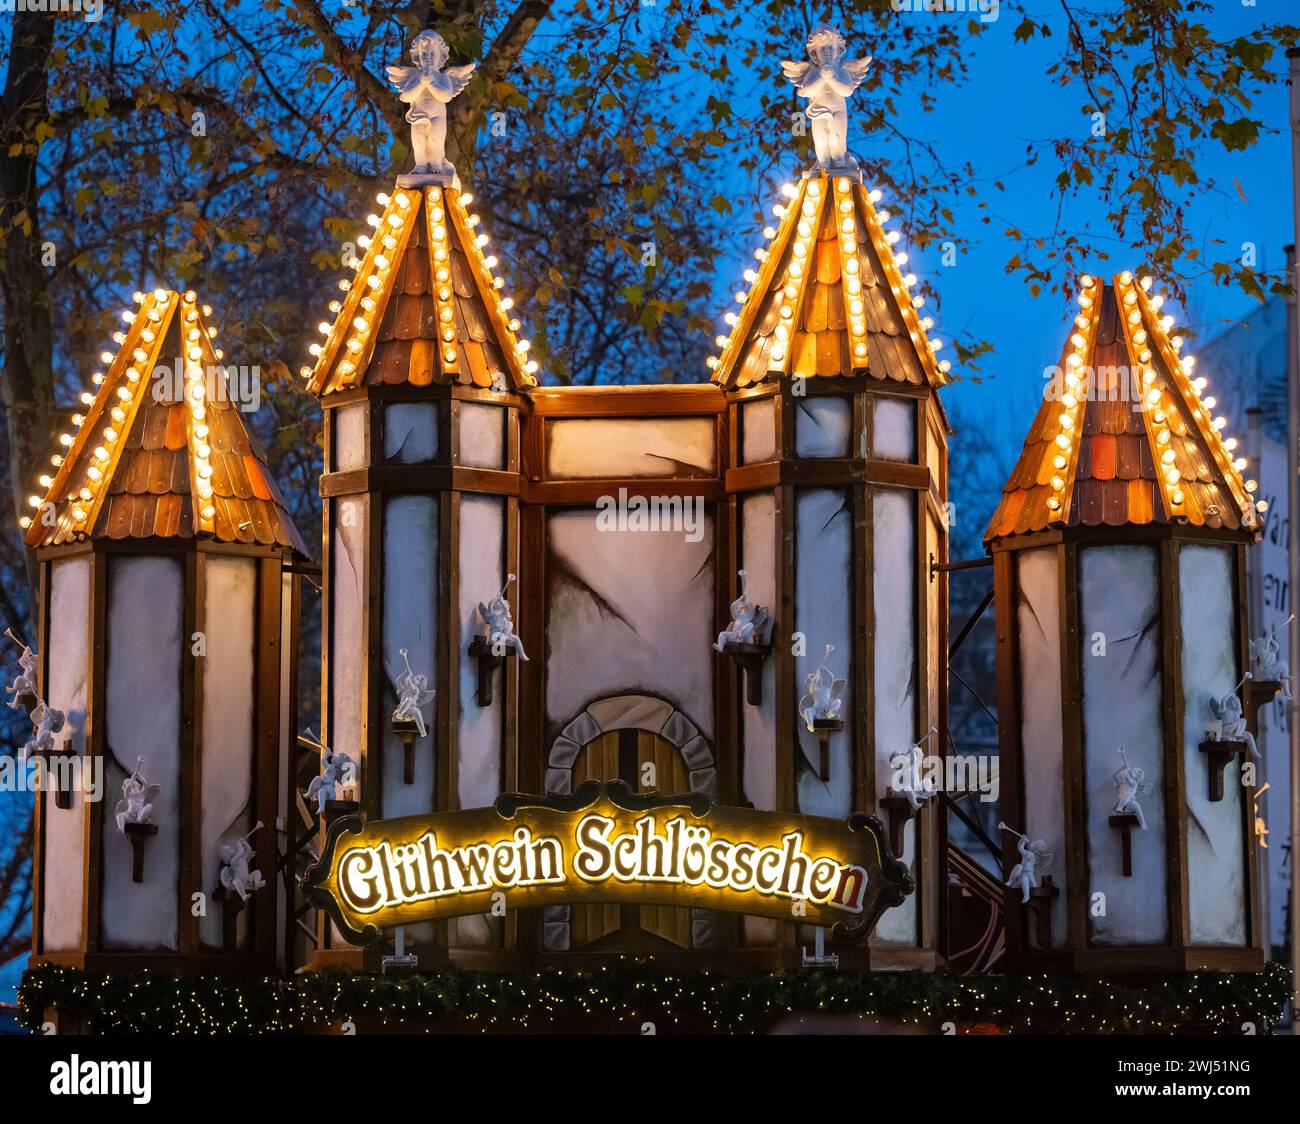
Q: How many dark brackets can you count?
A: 14